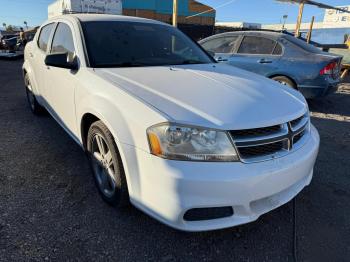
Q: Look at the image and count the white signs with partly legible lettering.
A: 1